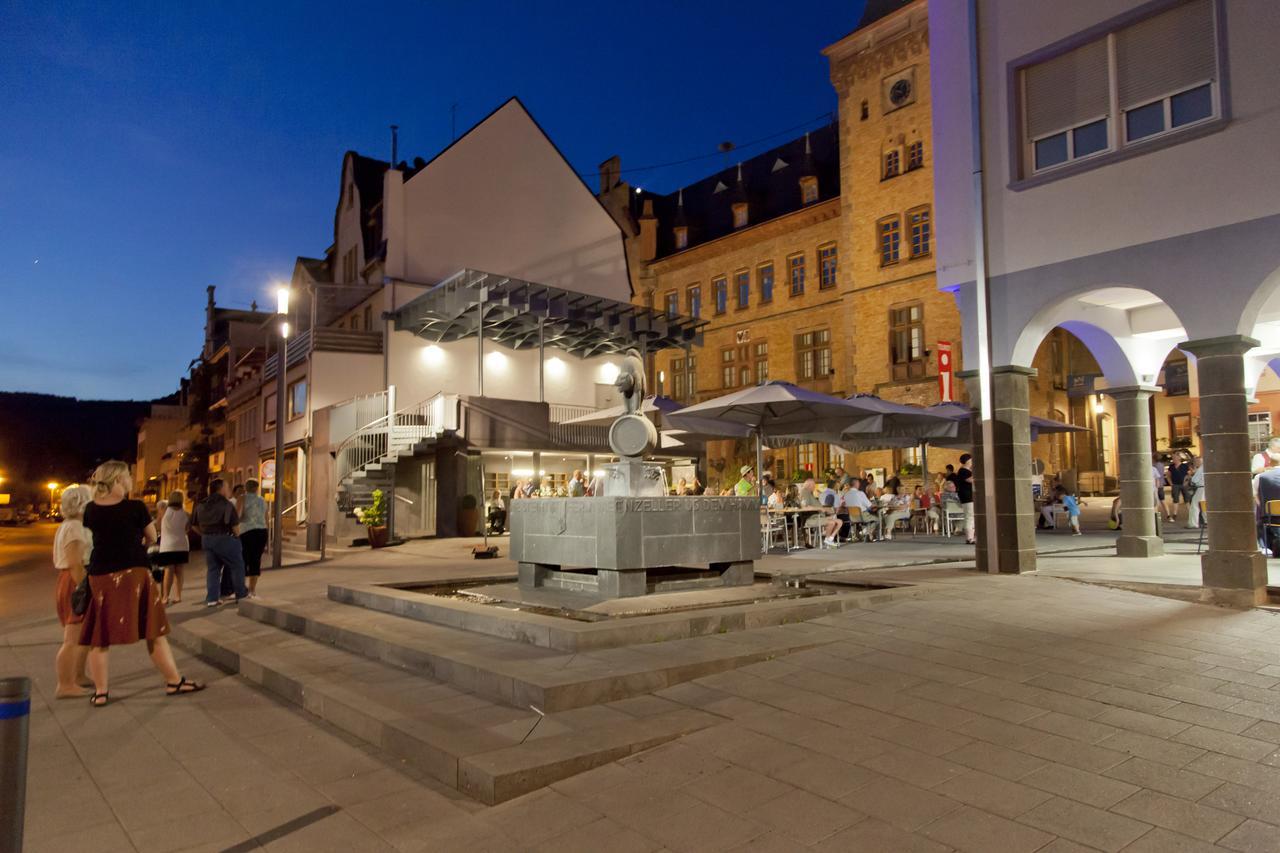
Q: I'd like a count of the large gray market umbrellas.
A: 4